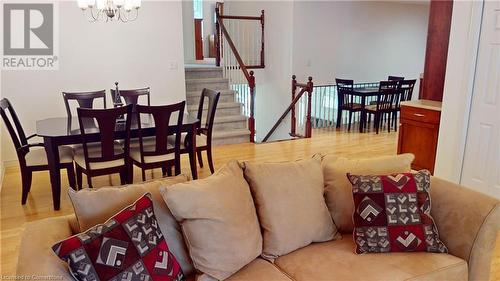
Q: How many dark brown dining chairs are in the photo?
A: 10